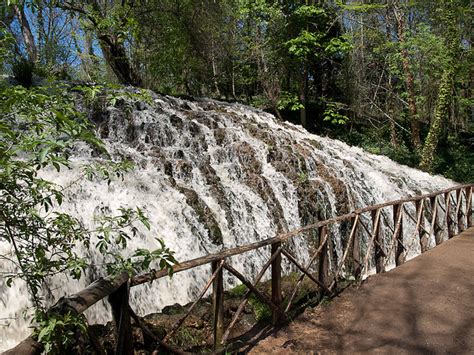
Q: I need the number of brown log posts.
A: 12